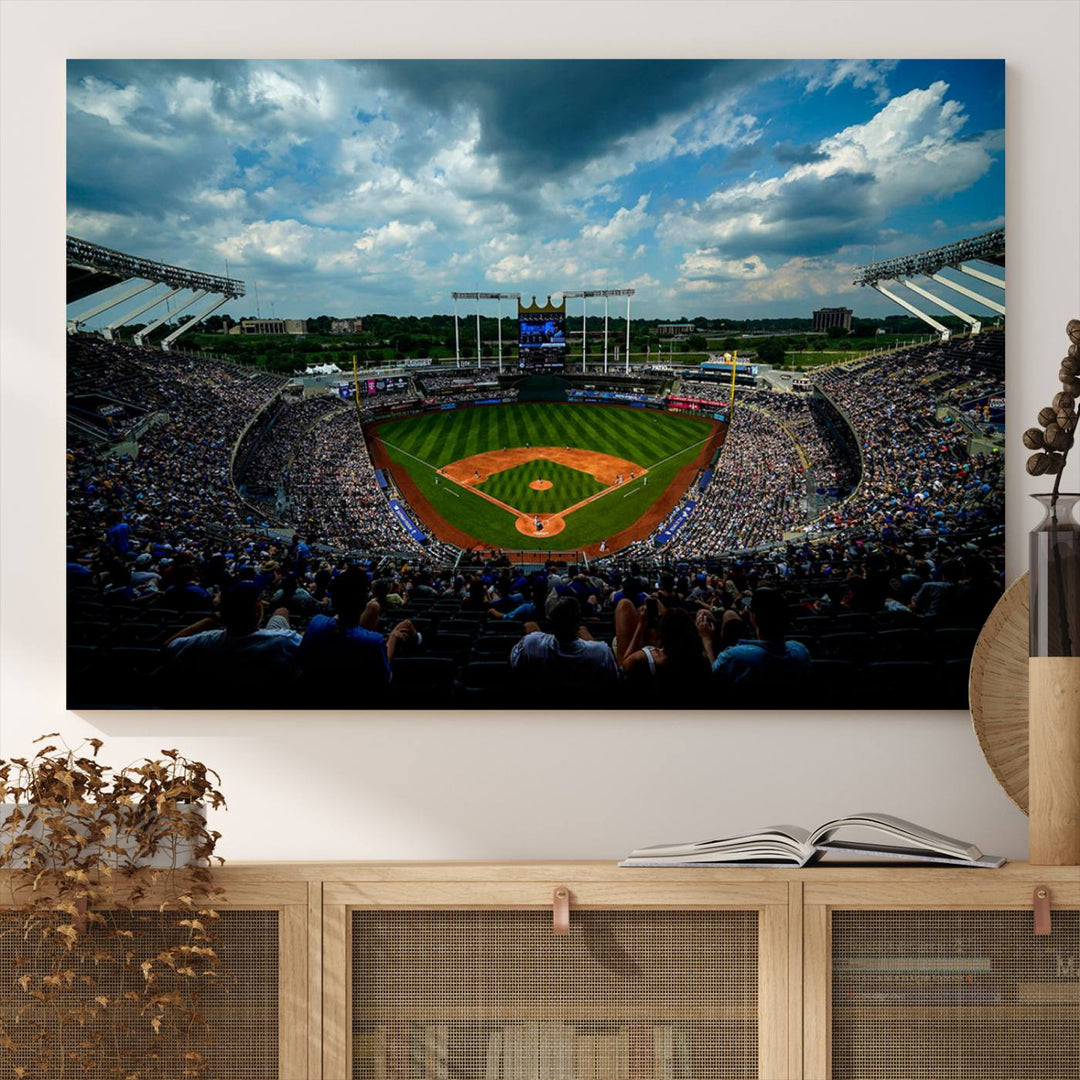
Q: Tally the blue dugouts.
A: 2